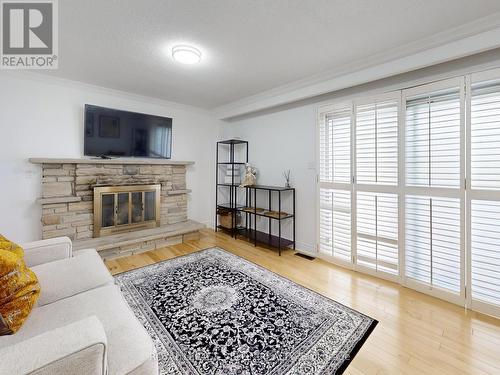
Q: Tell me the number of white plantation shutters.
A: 4